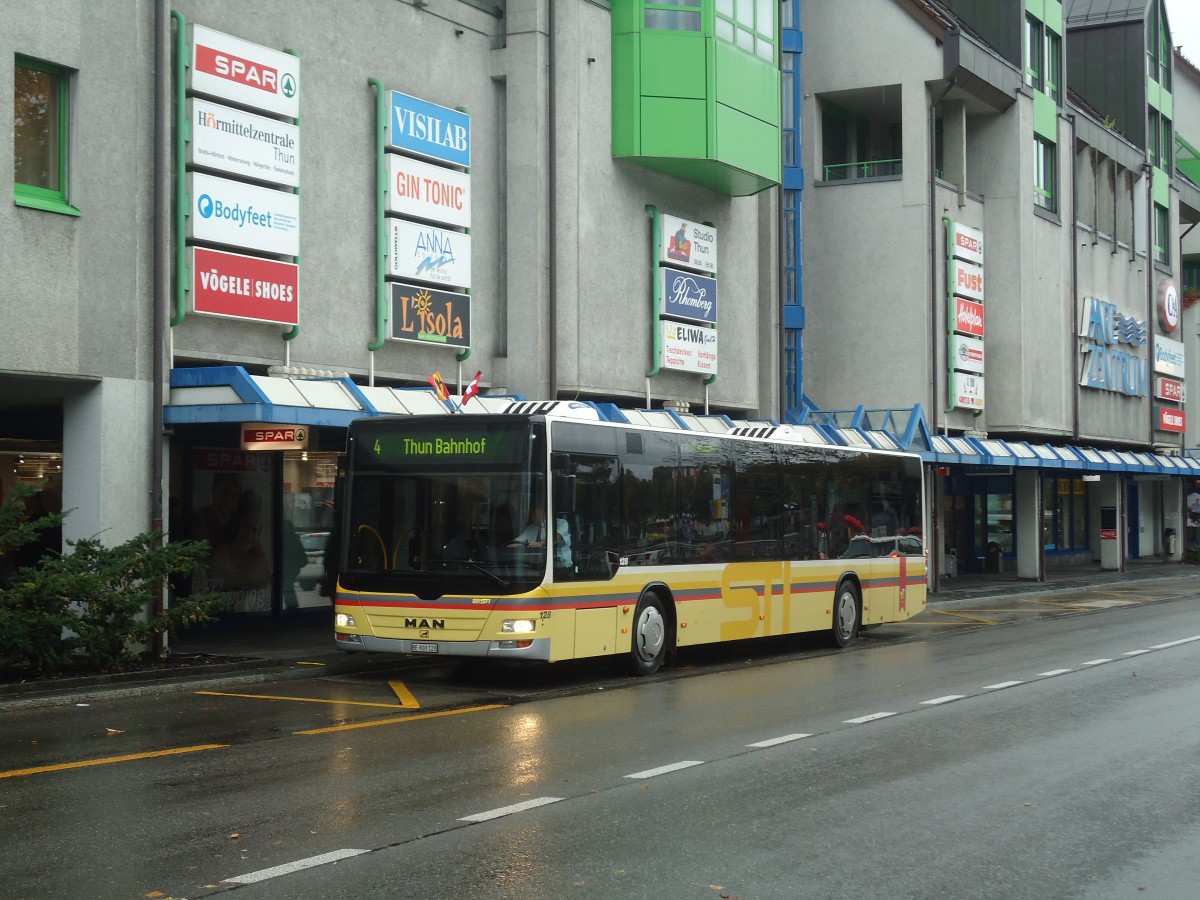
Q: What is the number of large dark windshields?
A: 1